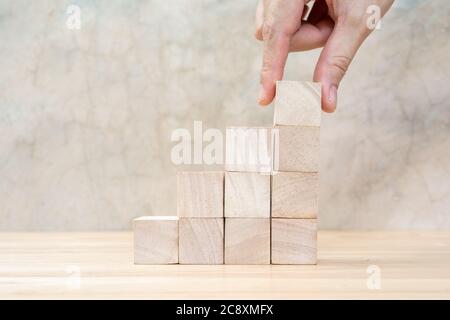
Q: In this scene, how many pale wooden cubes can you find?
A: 10